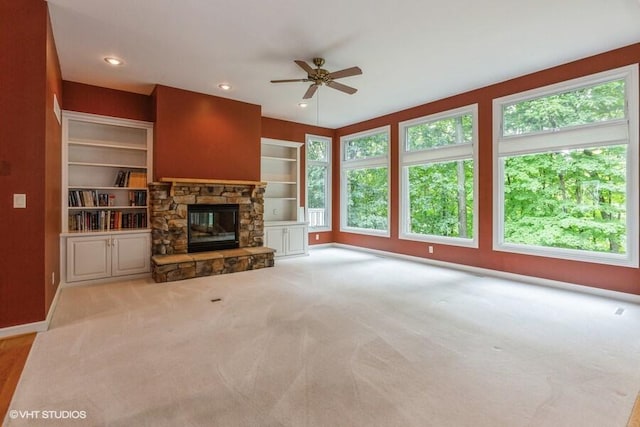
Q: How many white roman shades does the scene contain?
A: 3